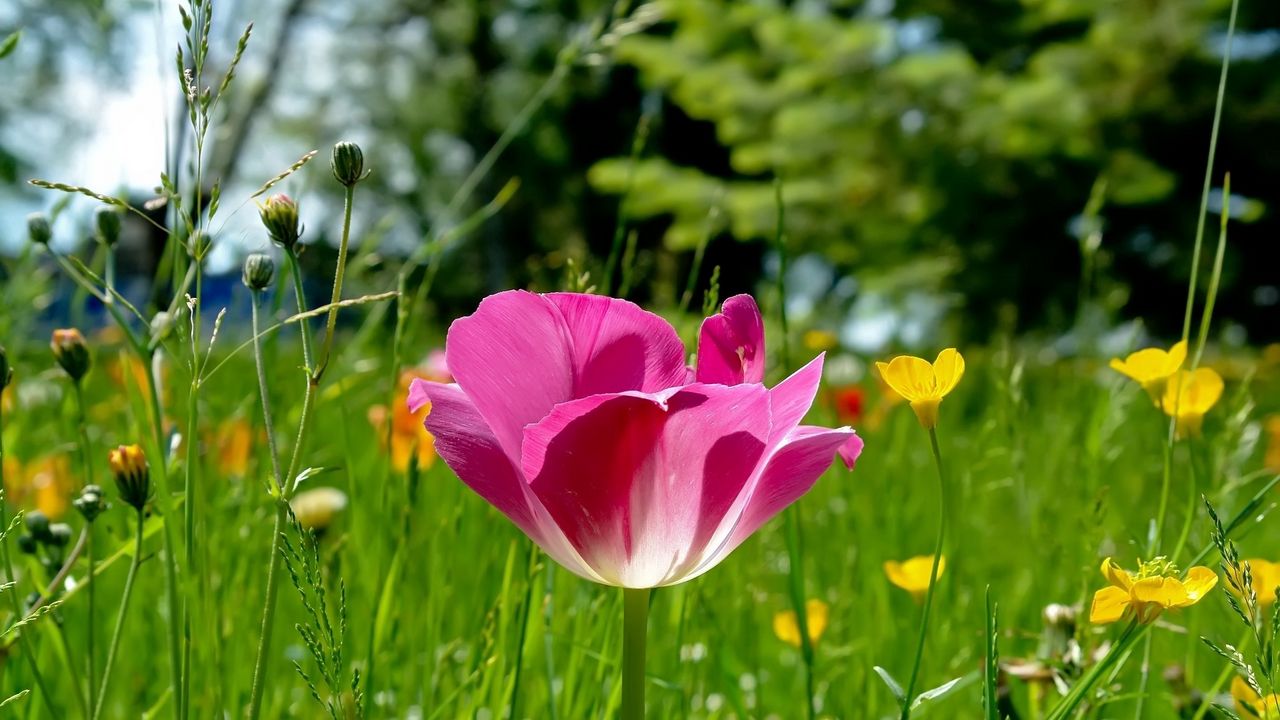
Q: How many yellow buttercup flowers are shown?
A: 8